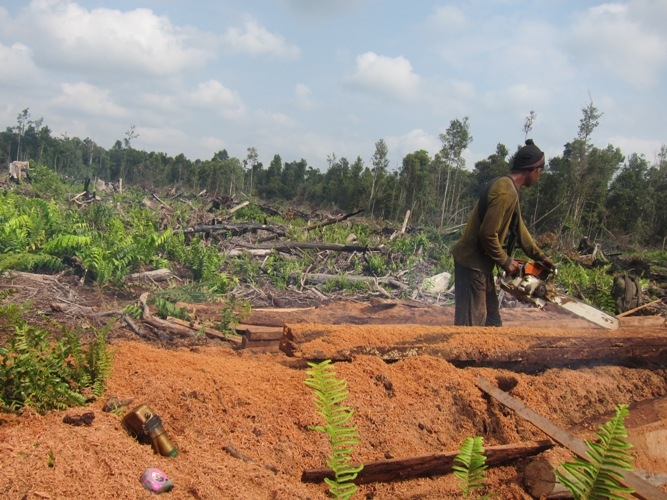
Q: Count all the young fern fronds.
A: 3